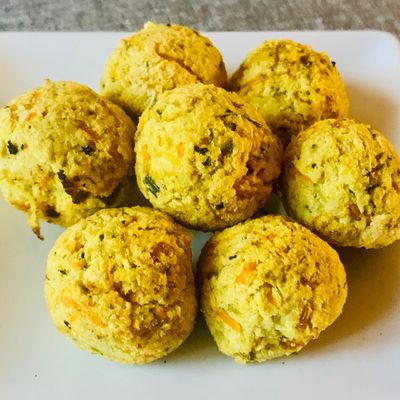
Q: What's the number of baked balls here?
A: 7